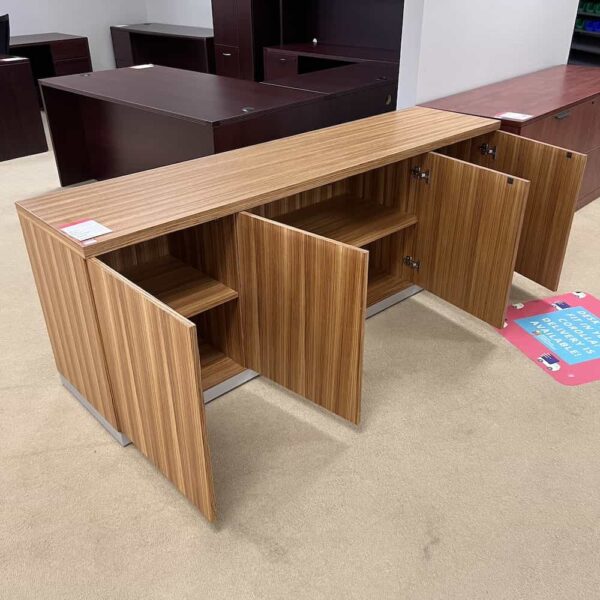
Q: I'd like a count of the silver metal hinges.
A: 3